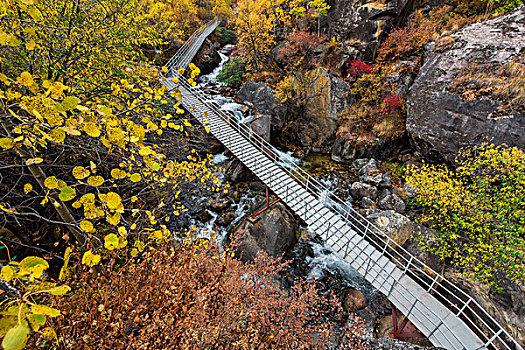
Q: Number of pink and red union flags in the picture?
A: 0